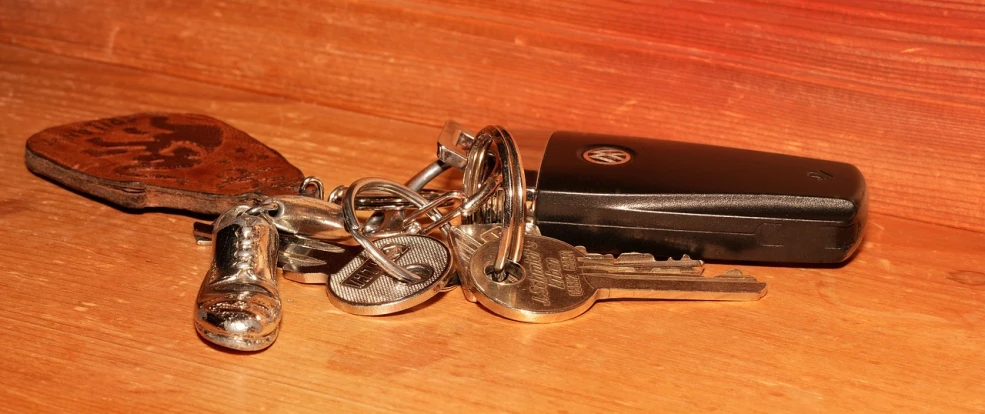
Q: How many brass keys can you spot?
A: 2